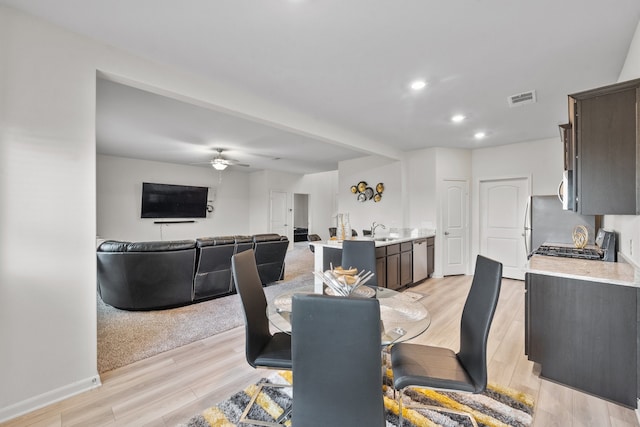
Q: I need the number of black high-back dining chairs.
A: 4